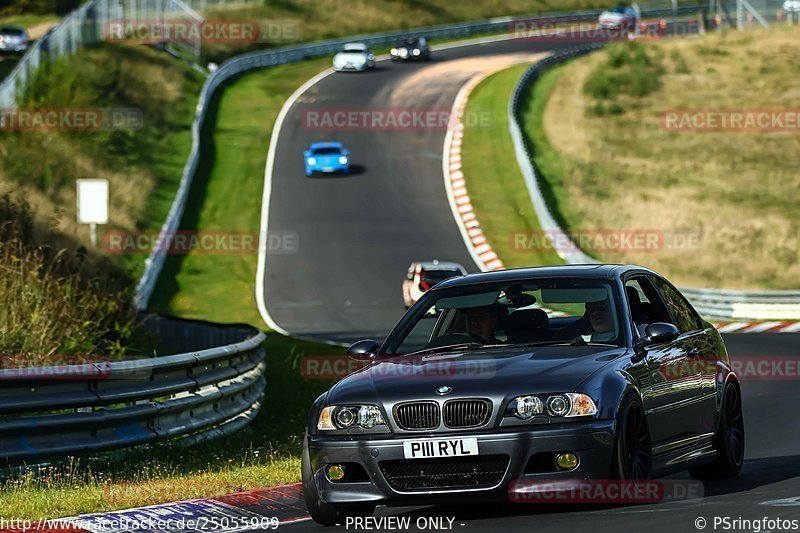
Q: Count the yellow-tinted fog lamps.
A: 2